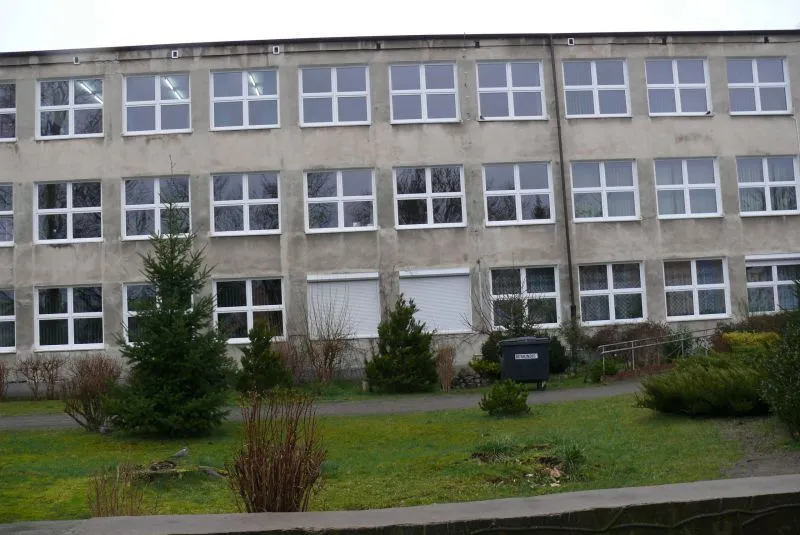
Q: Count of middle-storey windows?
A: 10